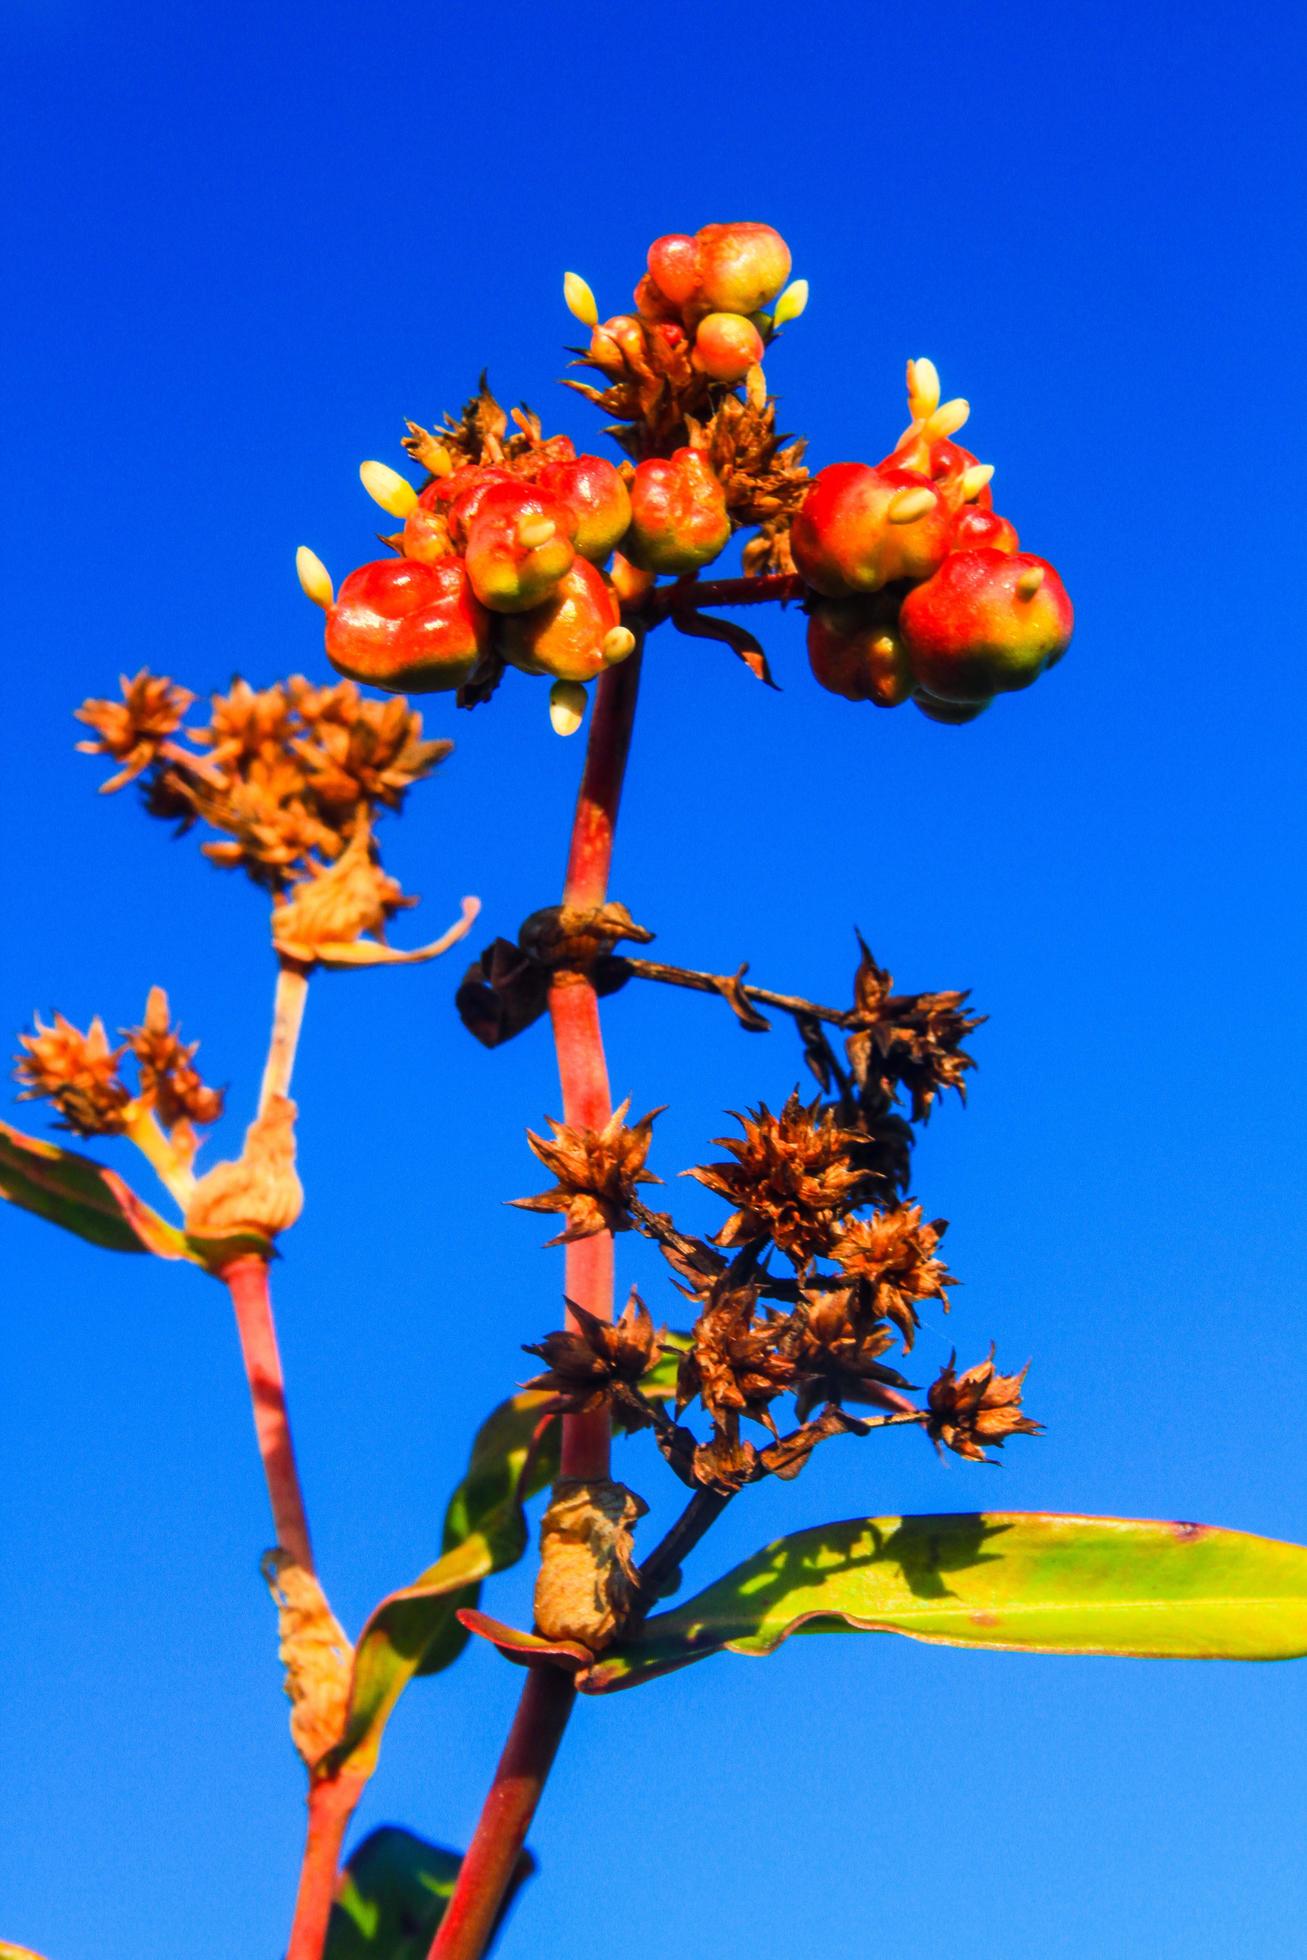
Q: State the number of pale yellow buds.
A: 12